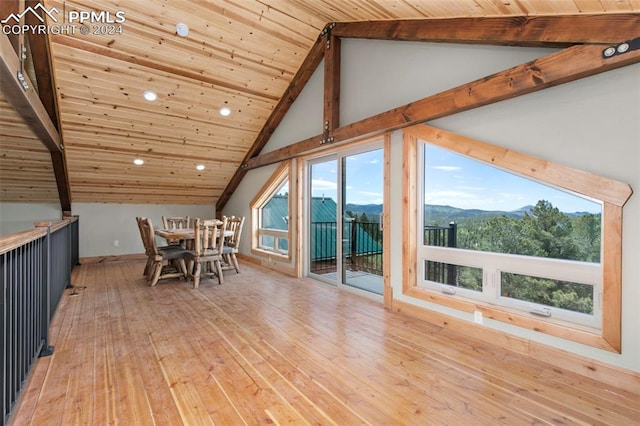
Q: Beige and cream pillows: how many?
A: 0